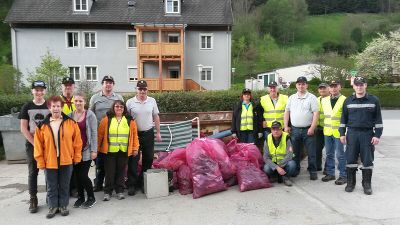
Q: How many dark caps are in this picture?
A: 11